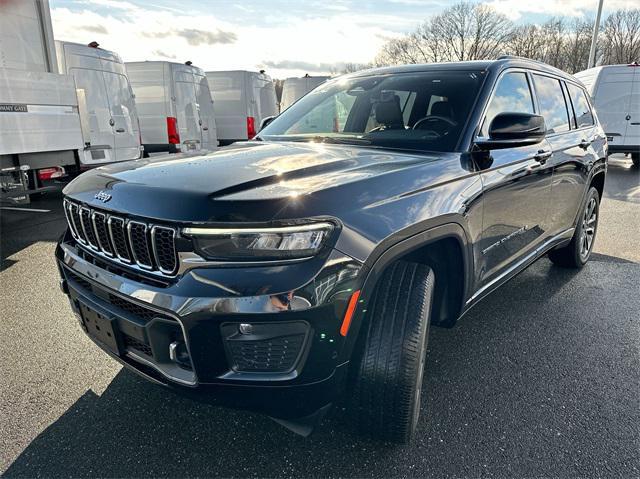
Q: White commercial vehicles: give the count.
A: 6